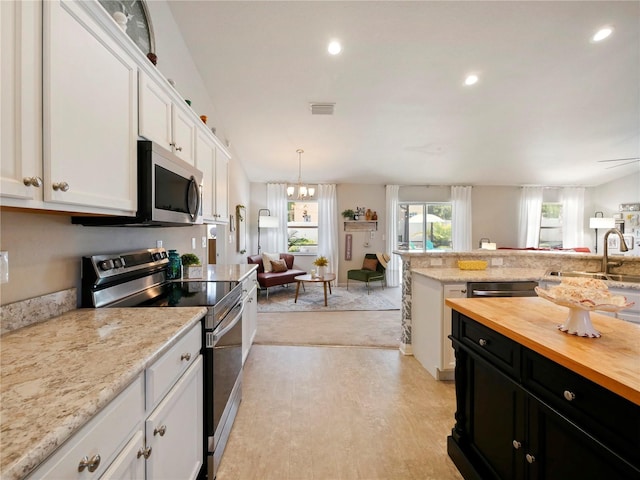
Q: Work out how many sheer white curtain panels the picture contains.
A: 6